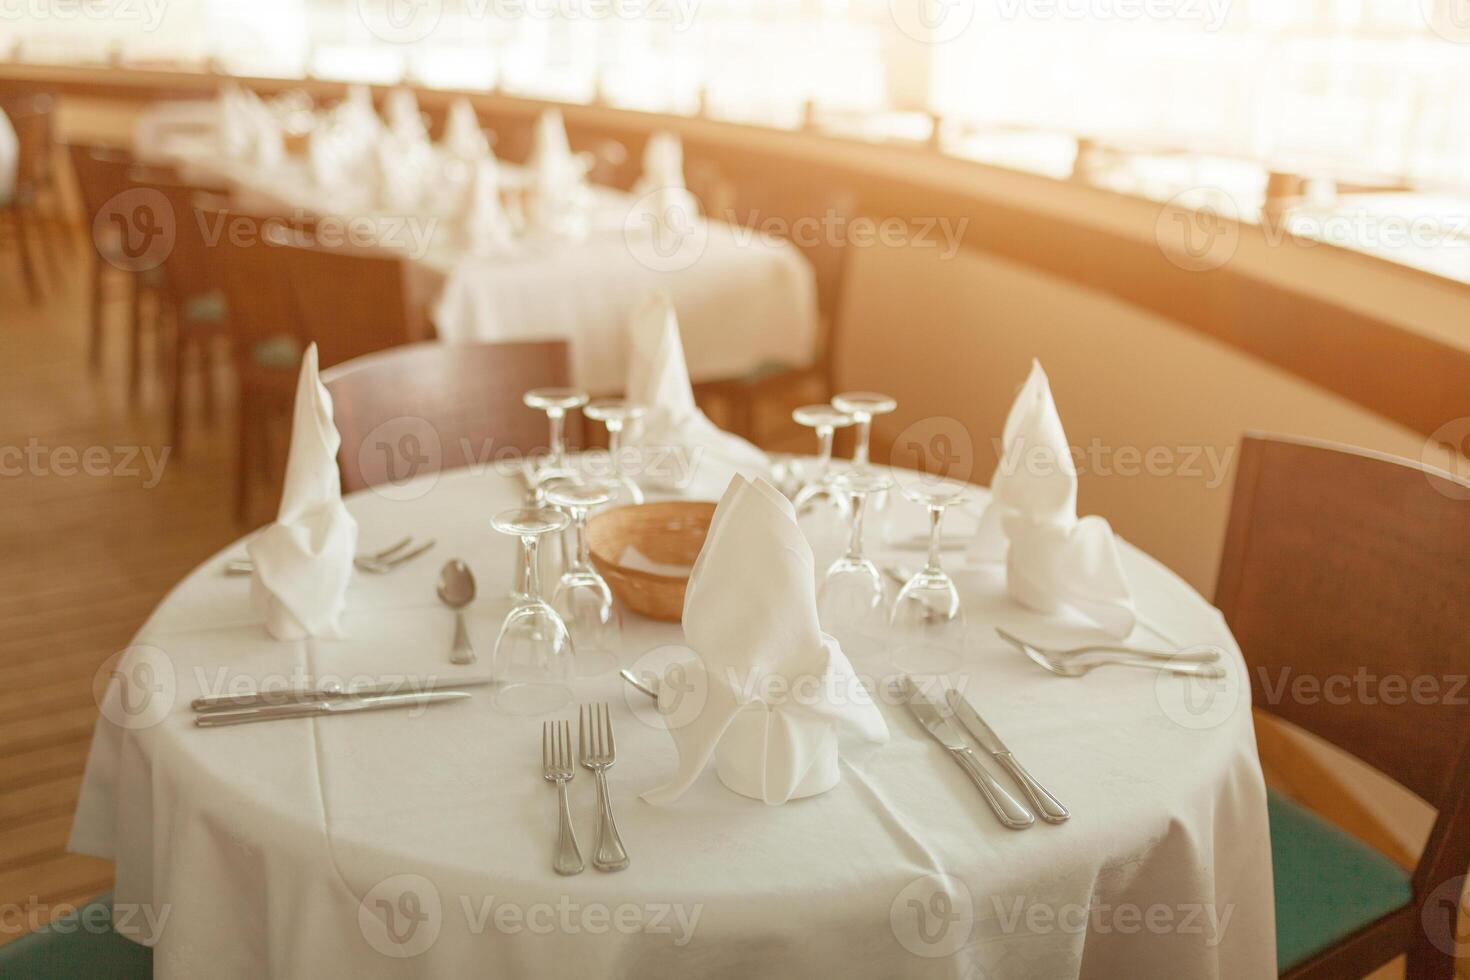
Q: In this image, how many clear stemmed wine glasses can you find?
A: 8